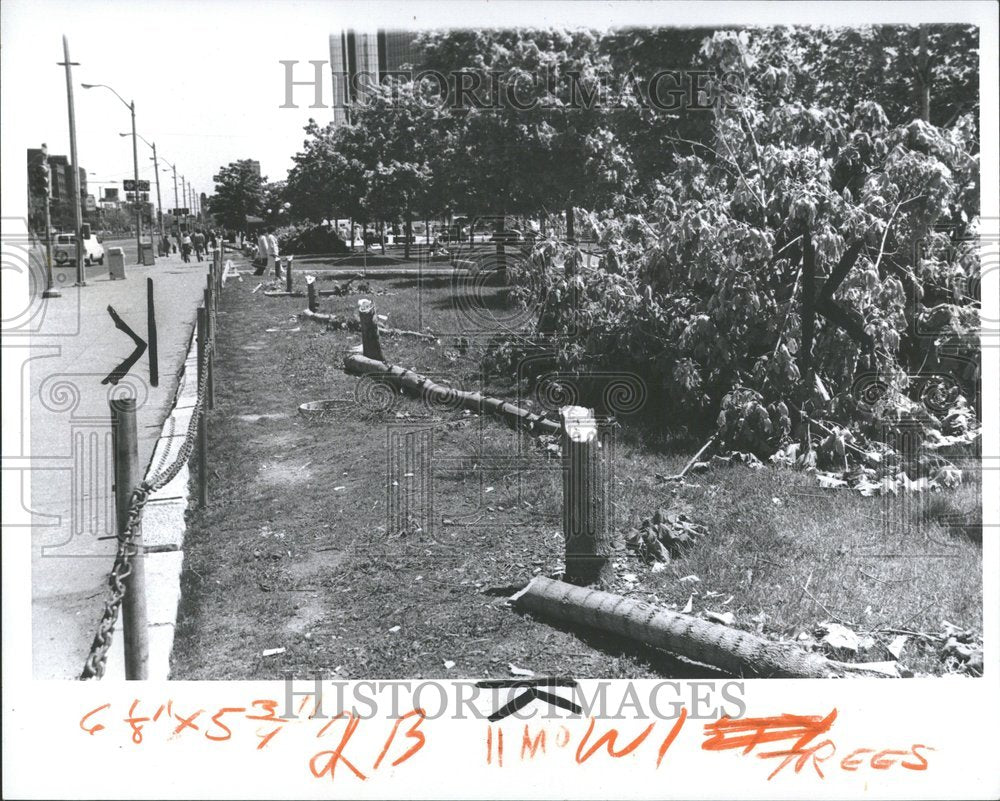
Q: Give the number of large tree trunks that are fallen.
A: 2